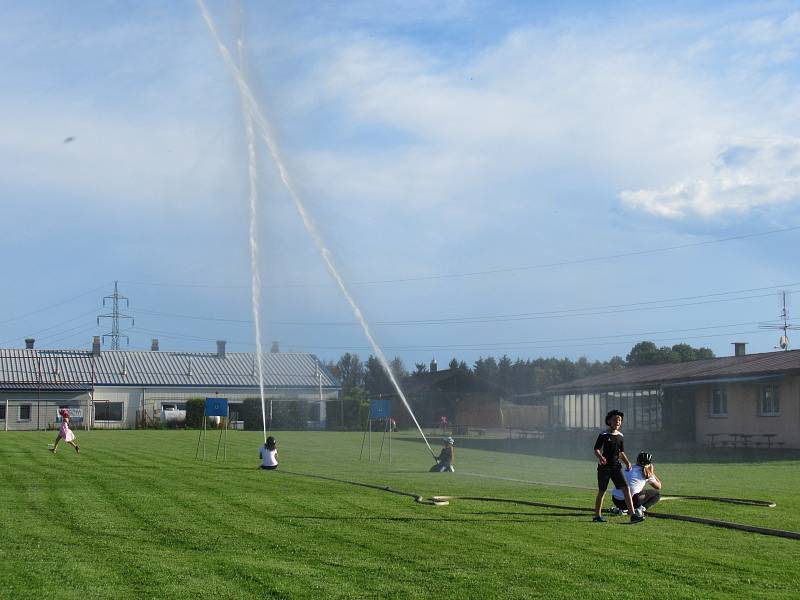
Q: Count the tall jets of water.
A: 2